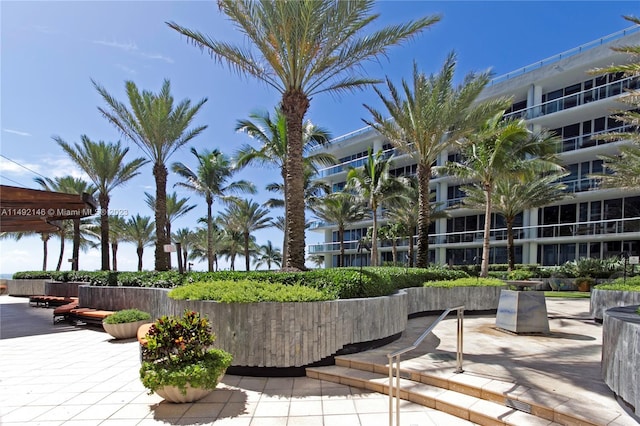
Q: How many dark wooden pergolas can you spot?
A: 1